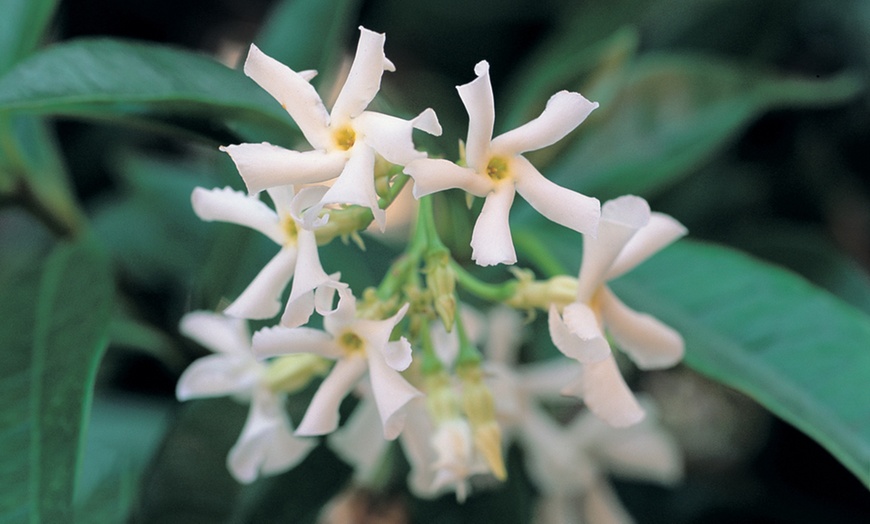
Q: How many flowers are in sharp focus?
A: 5